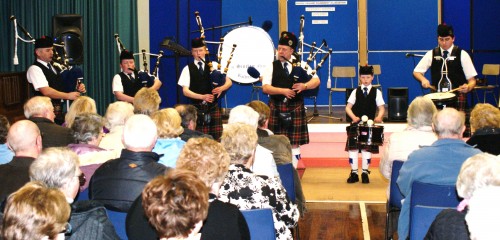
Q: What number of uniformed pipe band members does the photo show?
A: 6